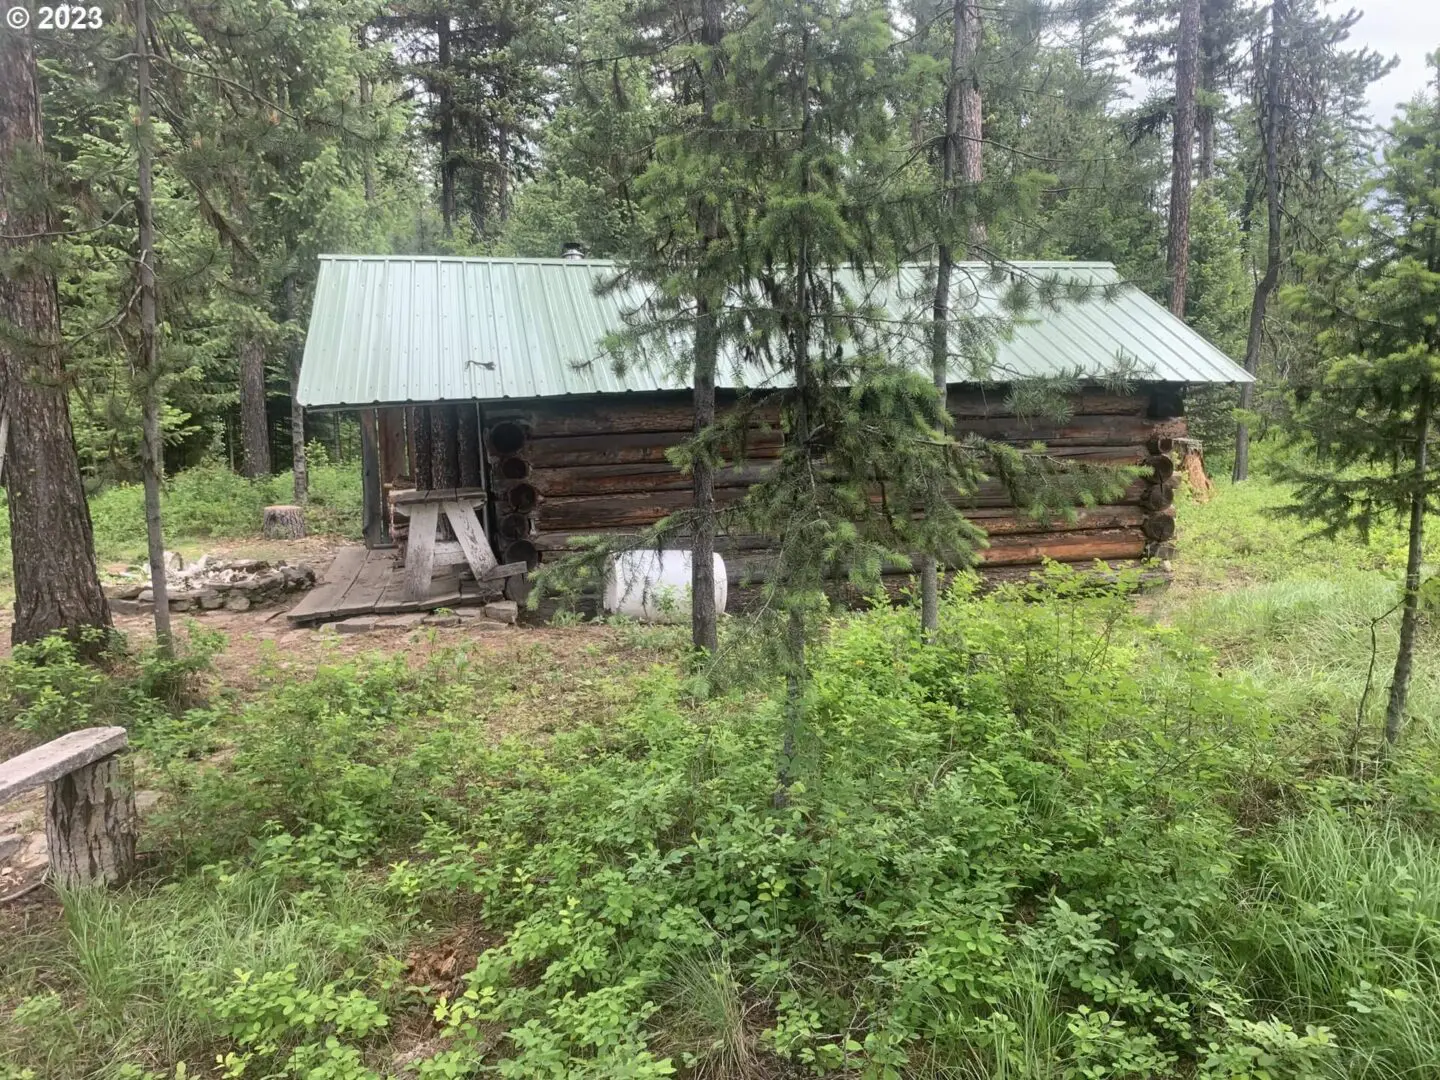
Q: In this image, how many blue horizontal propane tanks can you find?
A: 0